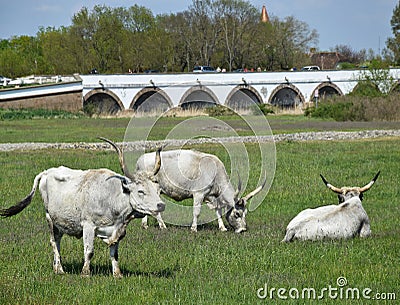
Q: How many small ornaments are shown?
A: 6